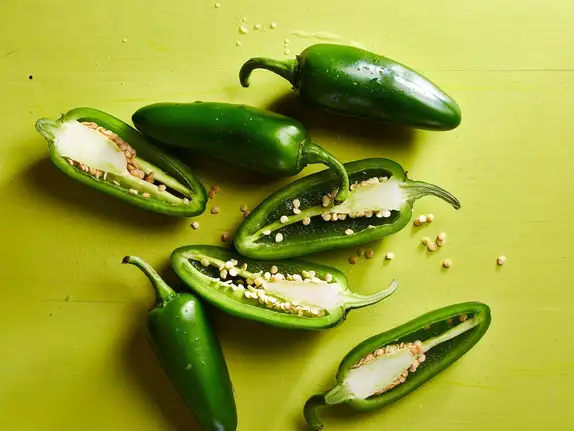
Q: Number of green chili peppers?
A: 7